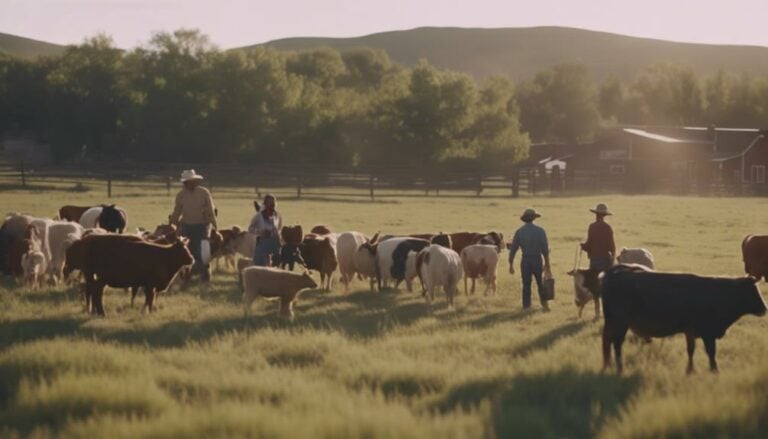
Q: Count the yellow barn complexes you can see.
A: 0